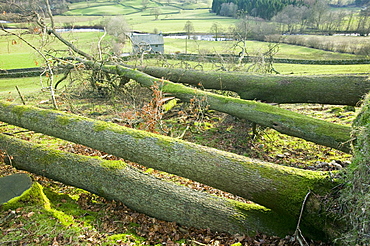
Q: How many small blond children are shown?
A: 0